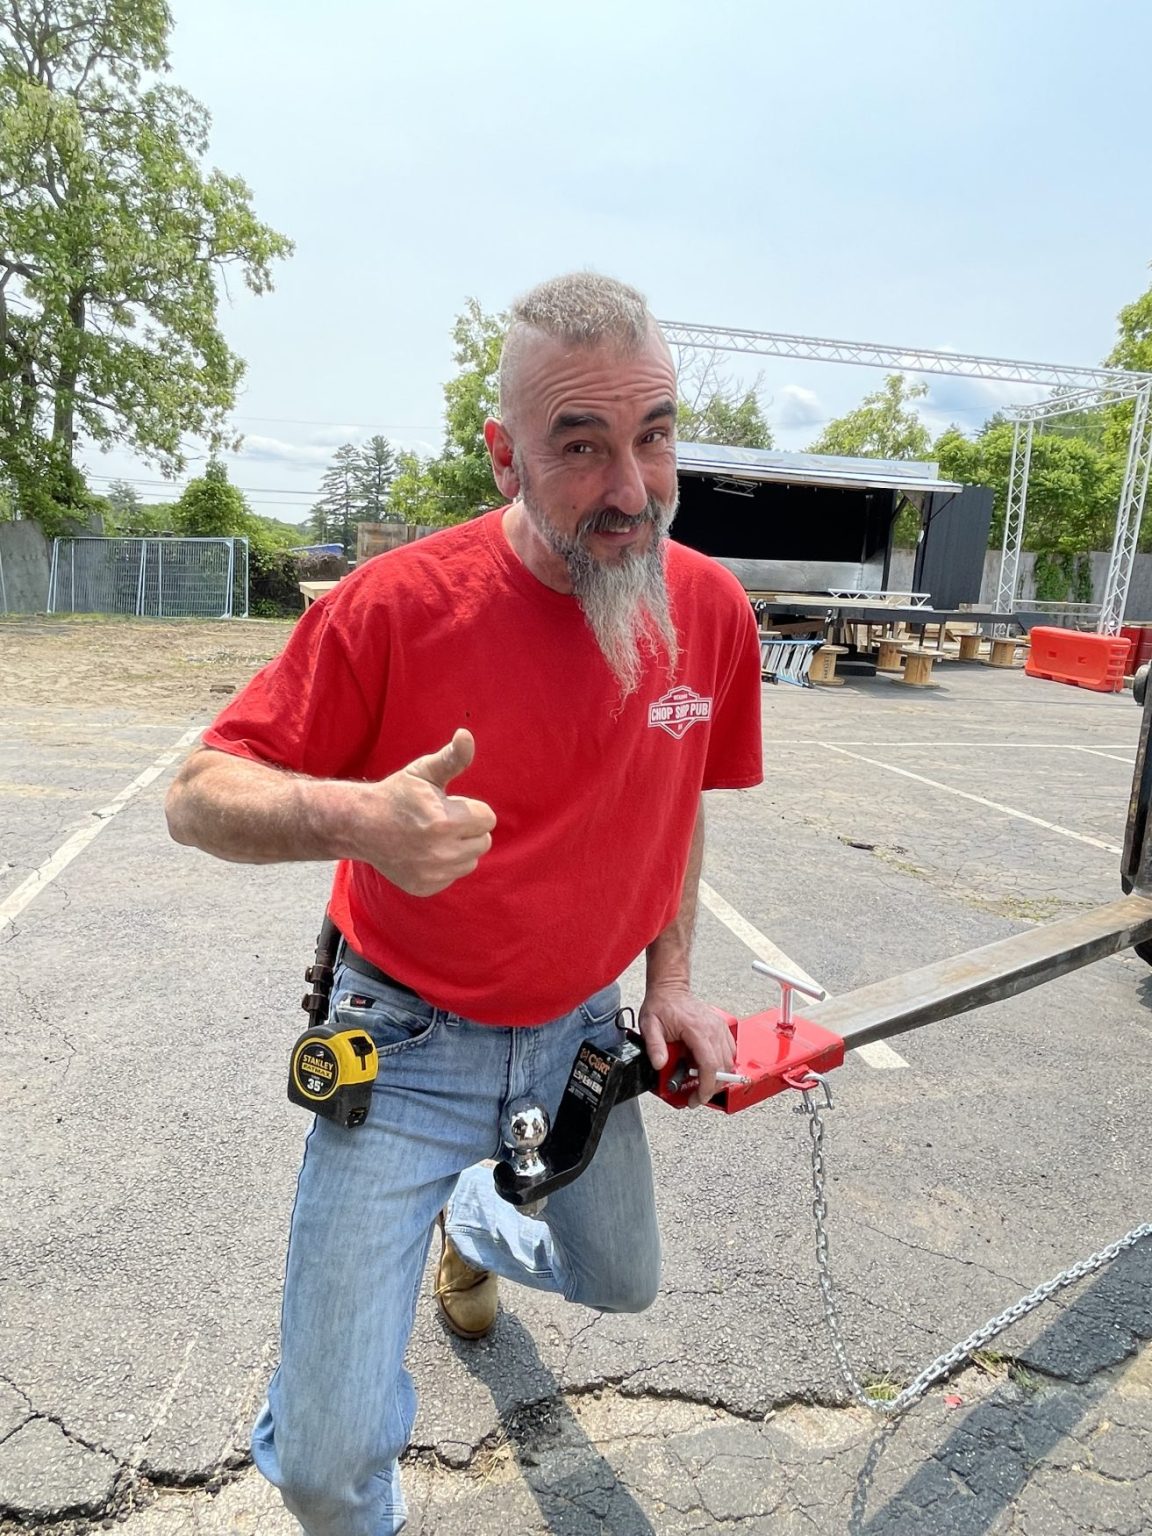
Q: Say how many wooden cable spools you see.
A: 5